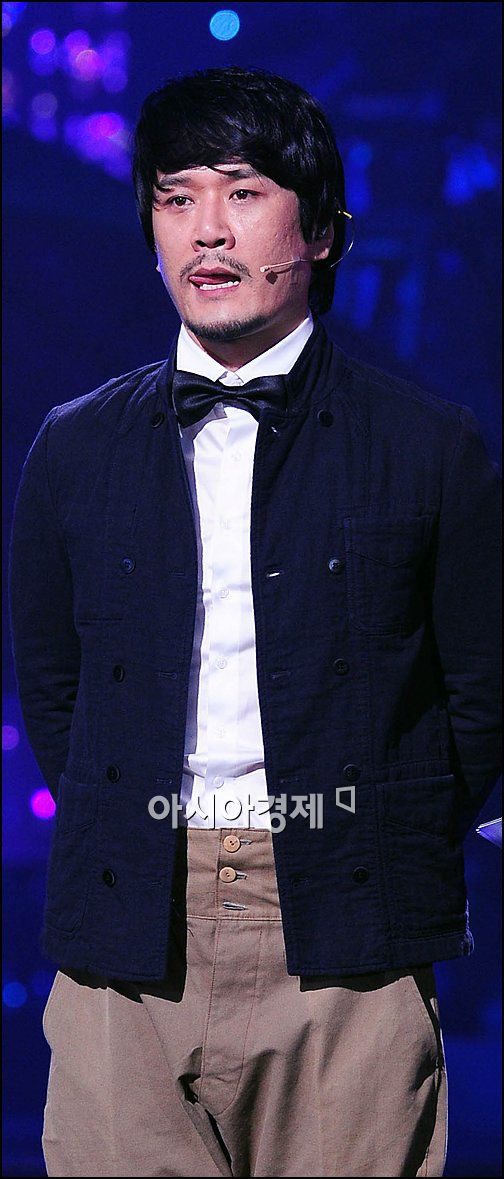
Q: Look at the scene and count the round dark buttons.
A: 10